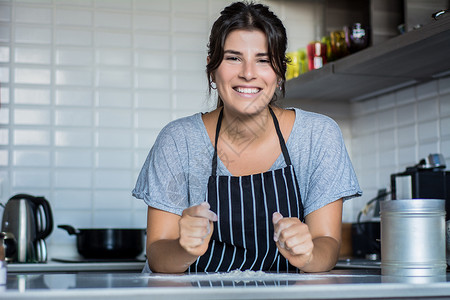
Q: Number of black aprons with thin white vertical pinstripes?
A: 1